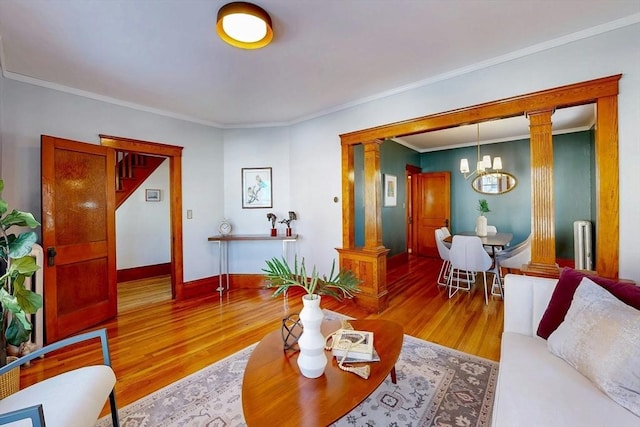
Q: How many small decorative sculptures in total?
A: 2